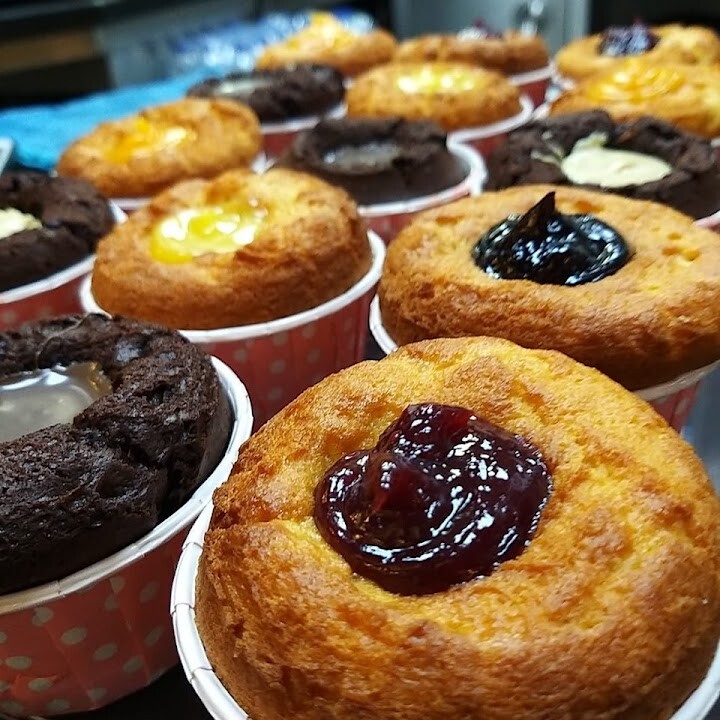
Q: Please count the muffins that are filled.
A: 14